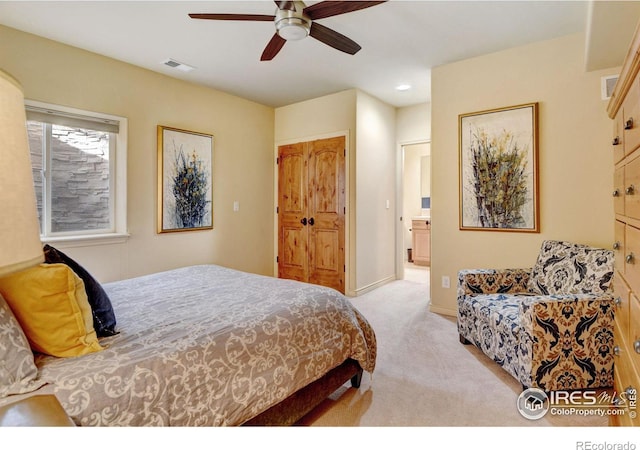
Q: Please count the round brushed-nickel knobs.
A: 11